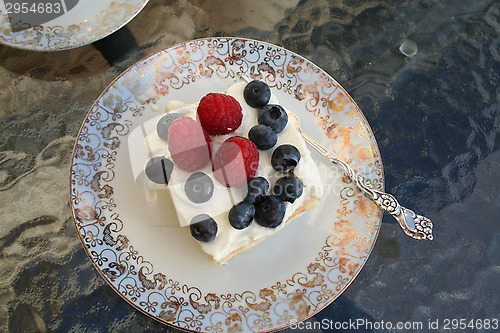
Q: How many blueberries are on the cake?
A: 12